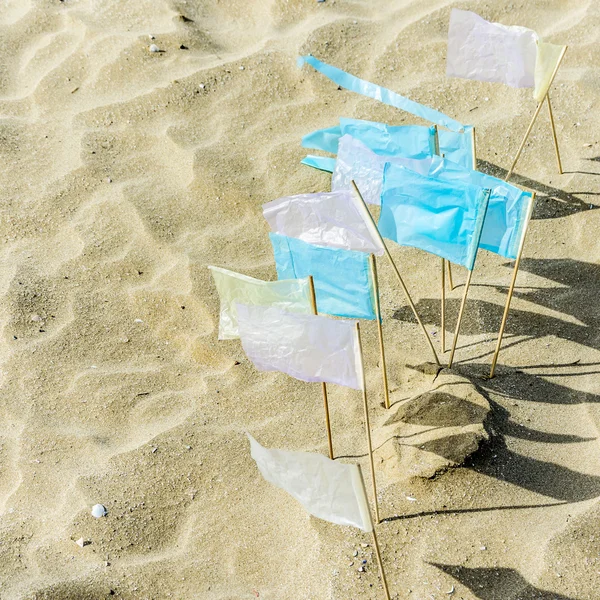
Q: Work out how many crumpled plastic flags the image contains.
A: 12